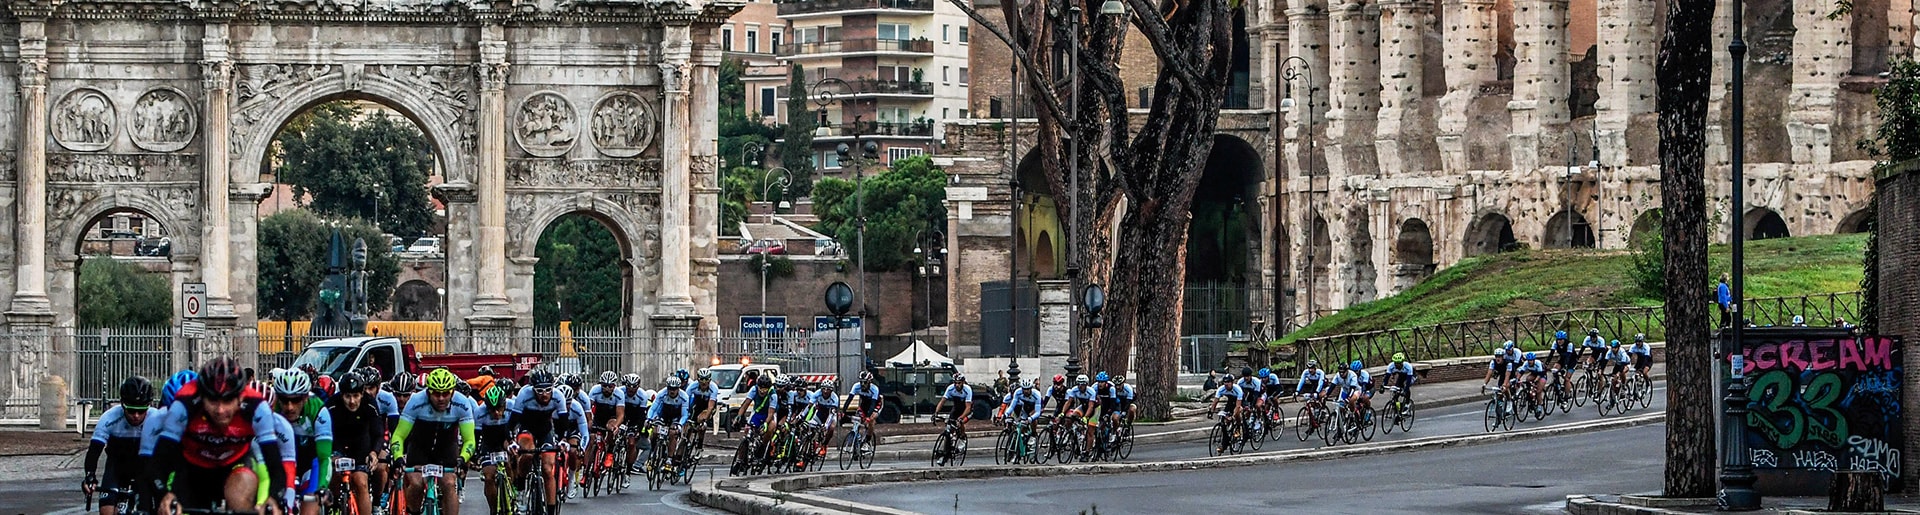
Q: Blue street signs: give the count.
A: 2